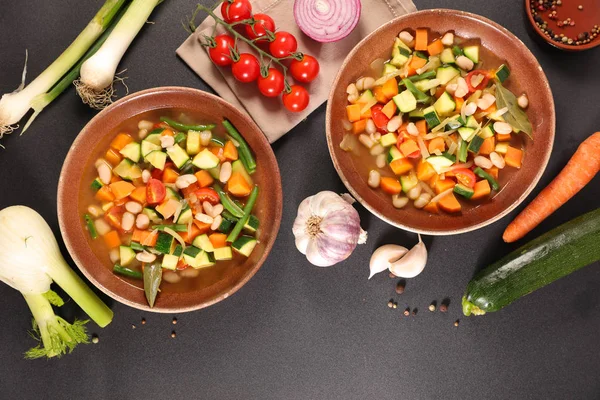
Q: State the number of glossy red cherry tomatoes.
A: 8